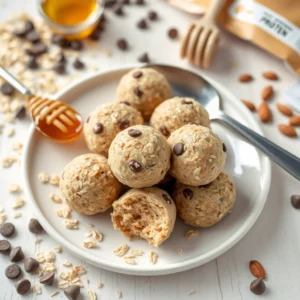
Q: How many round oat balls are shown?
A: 8